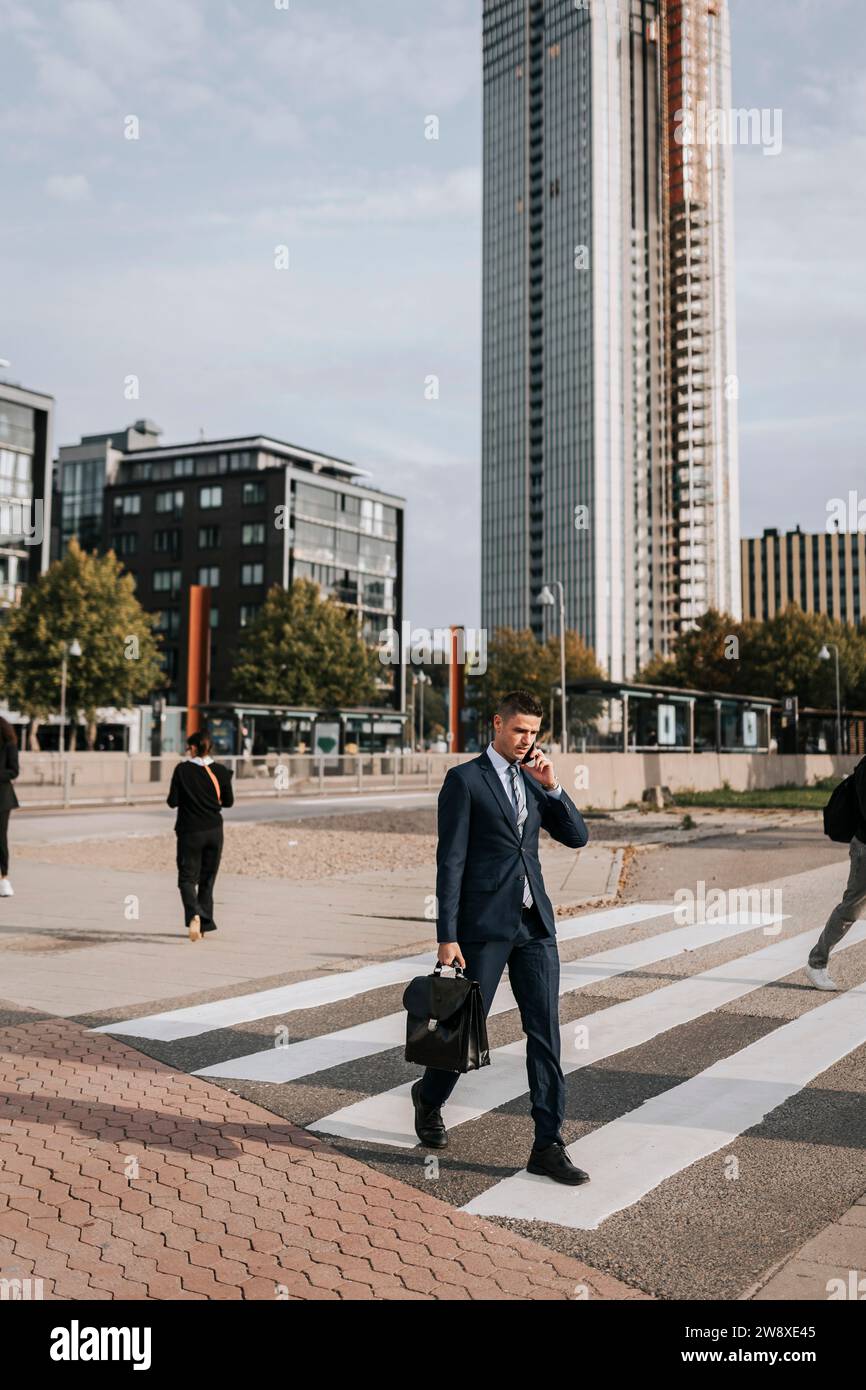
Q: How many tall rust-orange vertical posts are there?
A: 2